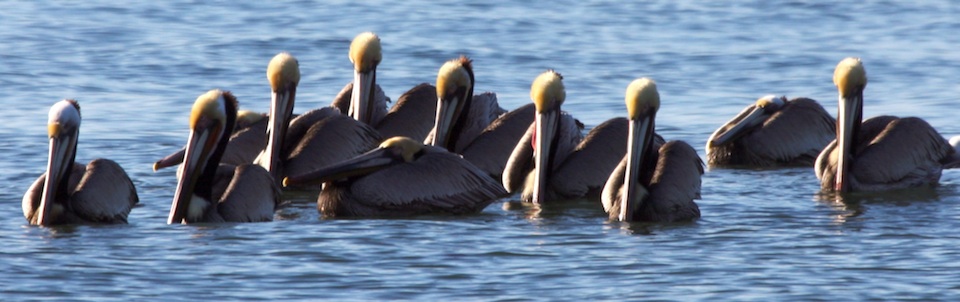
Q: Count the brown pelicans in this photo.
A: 11